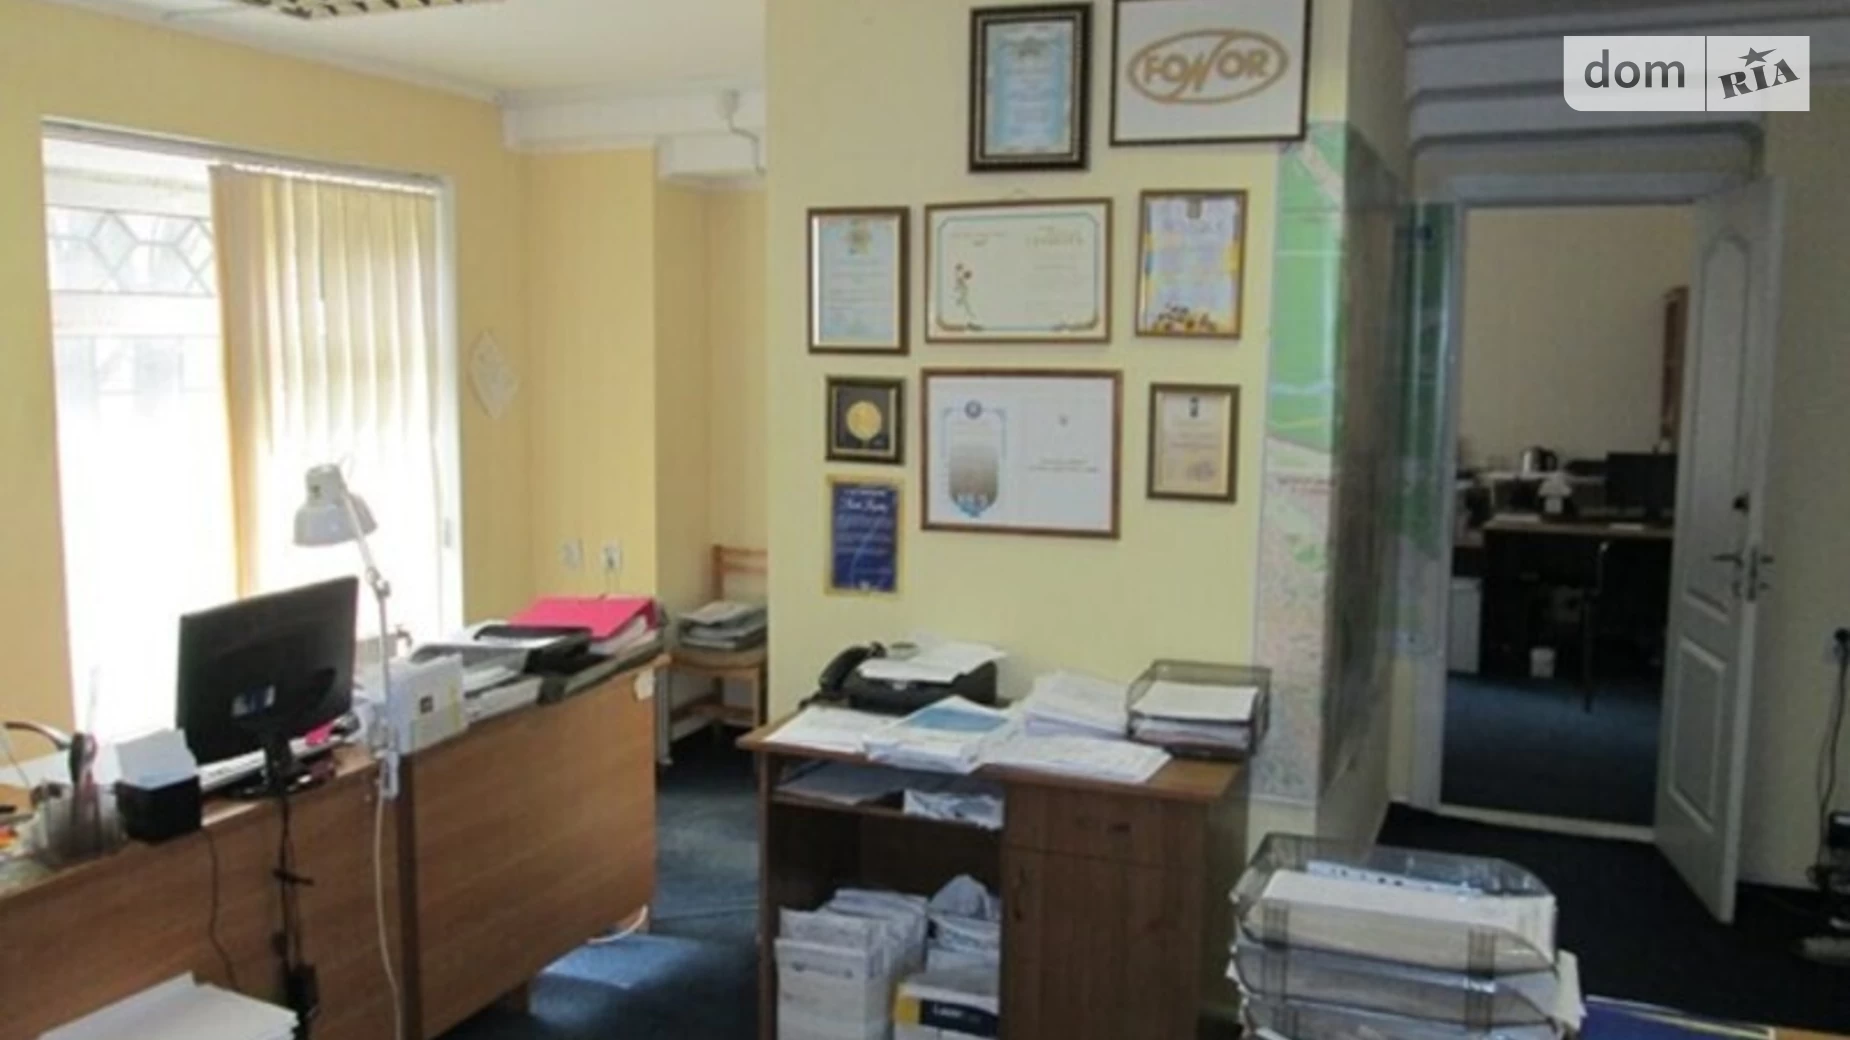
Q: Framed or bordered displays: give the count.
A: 9